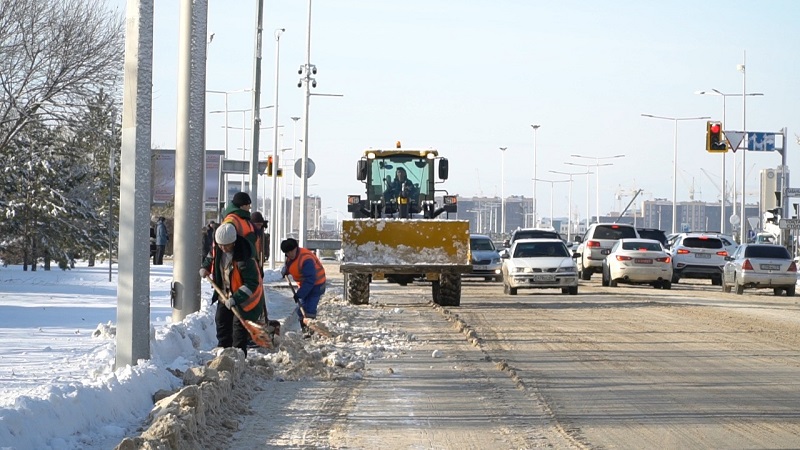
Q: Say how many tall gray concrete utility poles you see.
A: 2